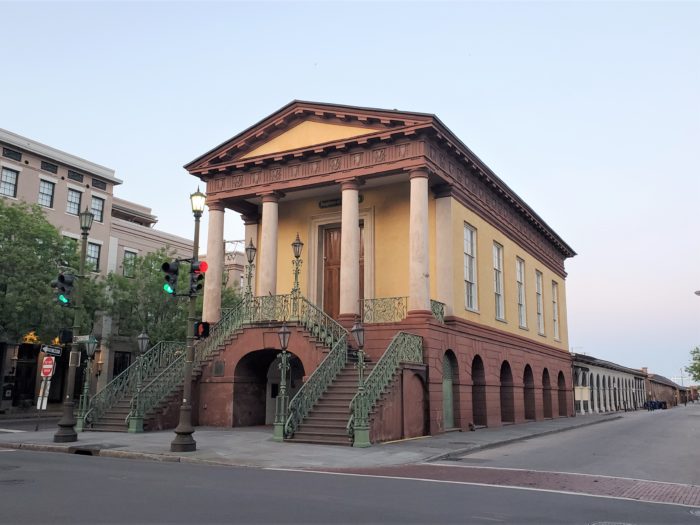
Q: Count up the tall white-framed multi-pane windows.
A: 5